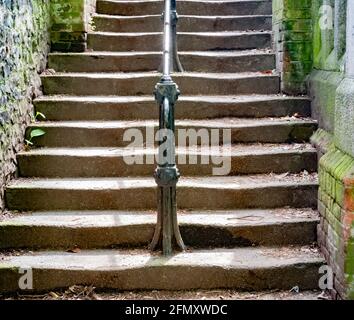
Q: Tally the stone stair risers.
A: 11